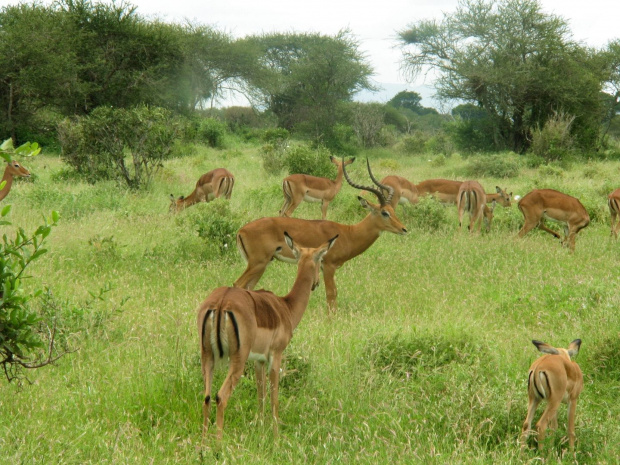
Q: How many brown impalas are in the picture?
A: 11